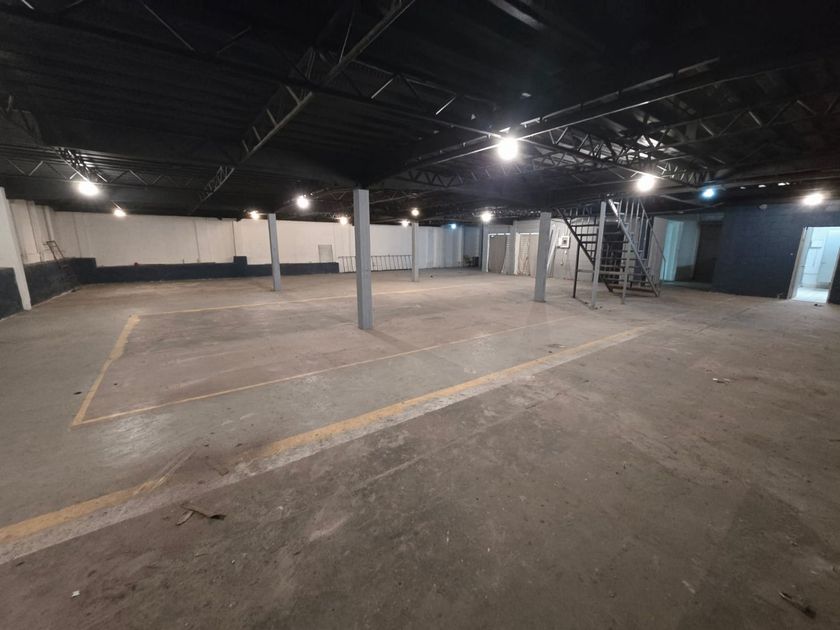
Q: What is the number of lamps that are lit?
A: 13